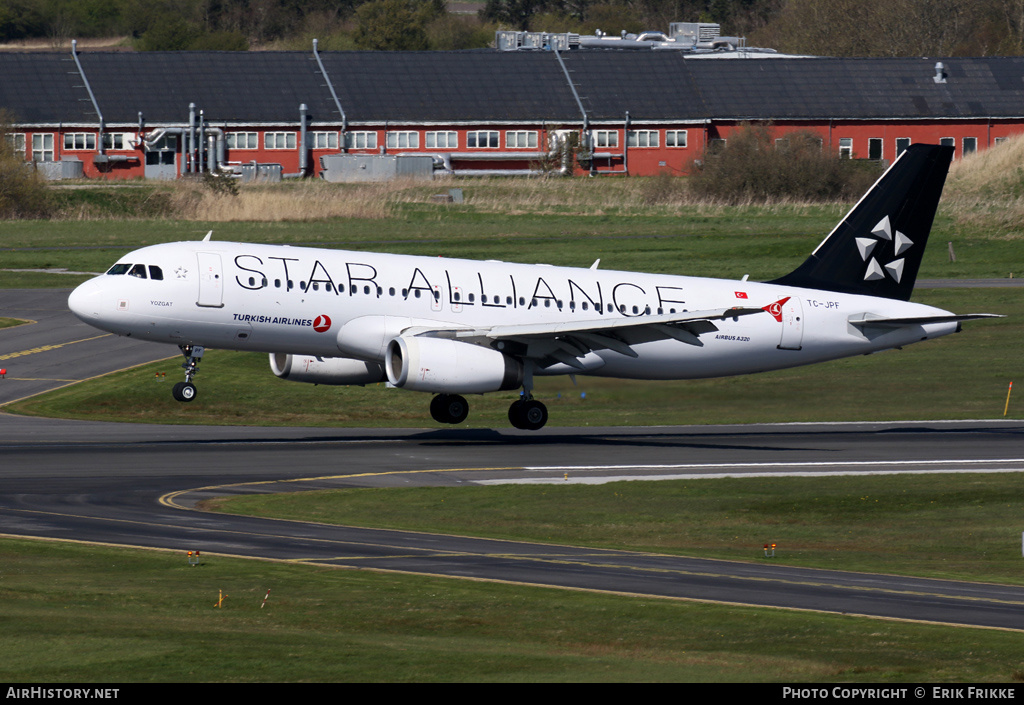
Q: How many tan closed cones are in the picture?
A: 0